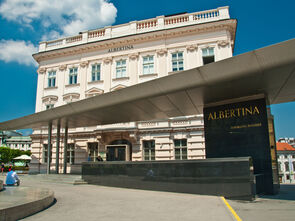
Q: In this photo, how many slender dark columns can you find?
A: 3